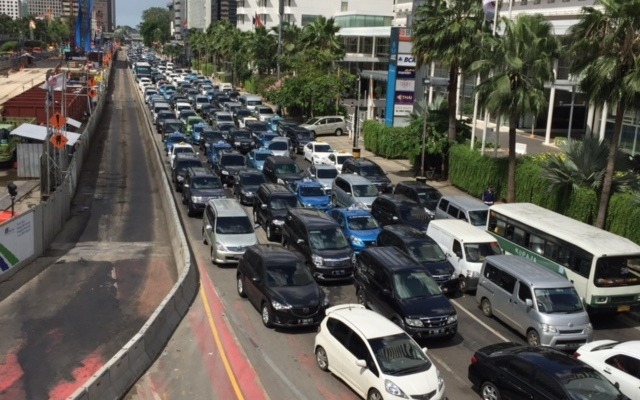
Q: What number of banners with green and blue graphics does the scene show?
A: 1